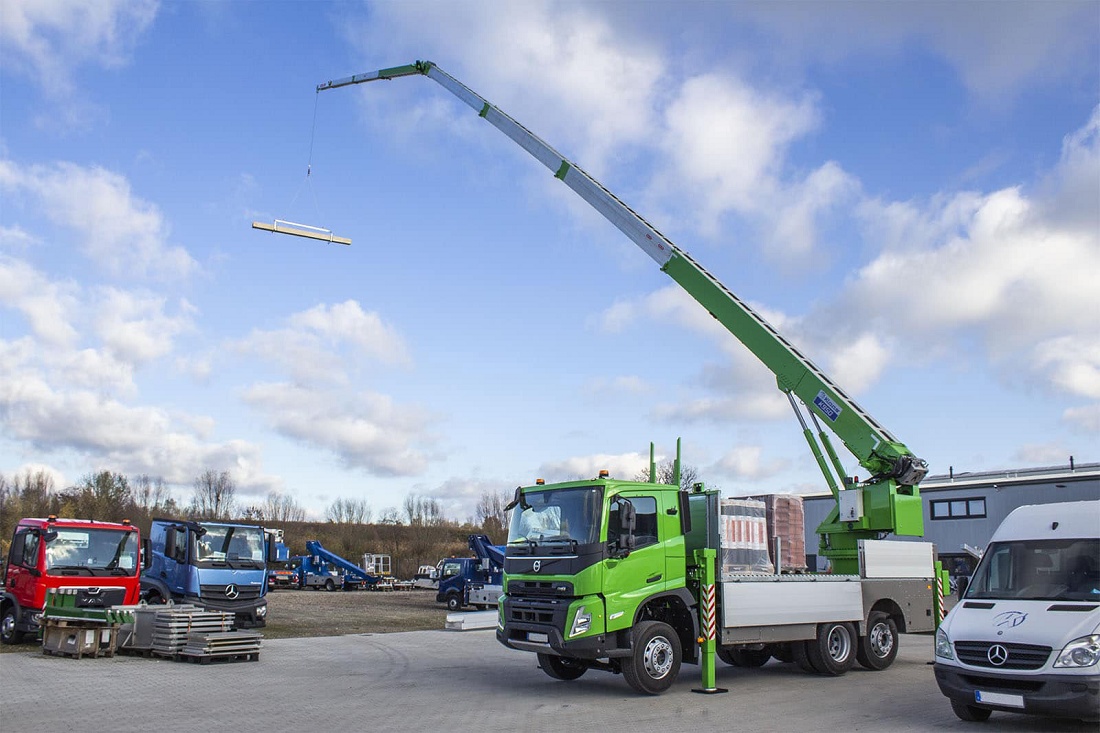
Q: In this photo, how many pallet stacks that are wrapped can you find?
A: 2